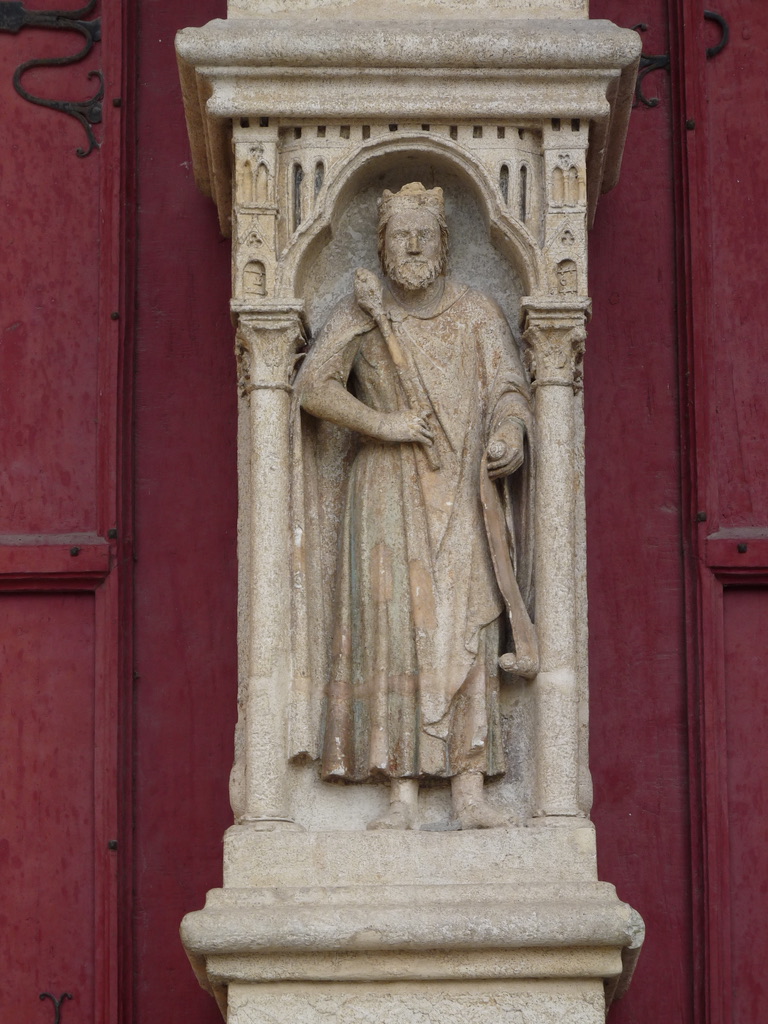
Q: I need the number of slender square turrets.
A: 2